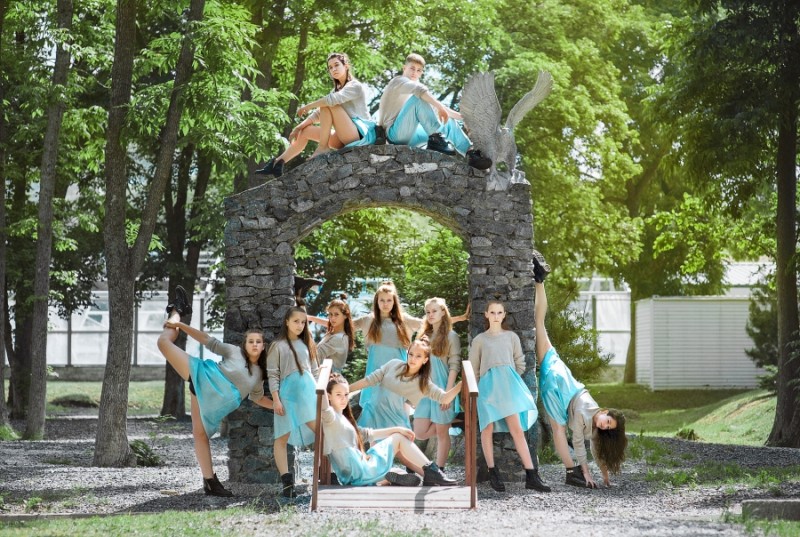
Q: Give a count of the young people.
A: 11